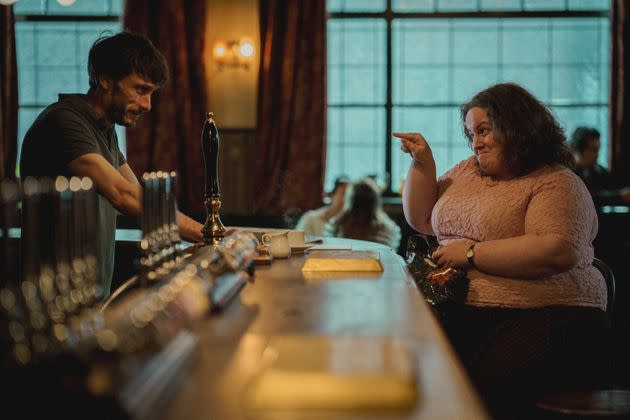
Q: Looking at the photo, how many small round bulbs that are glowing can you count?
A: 2